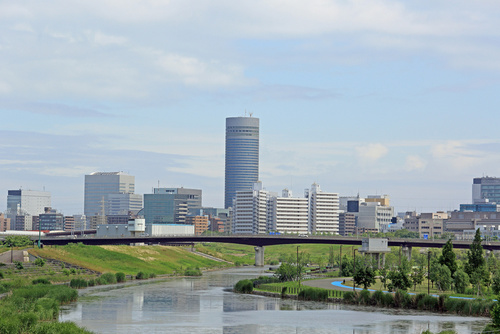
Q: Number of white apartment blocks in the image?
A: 3